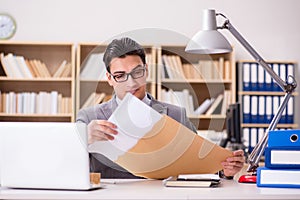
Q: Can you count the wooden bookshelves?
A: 4